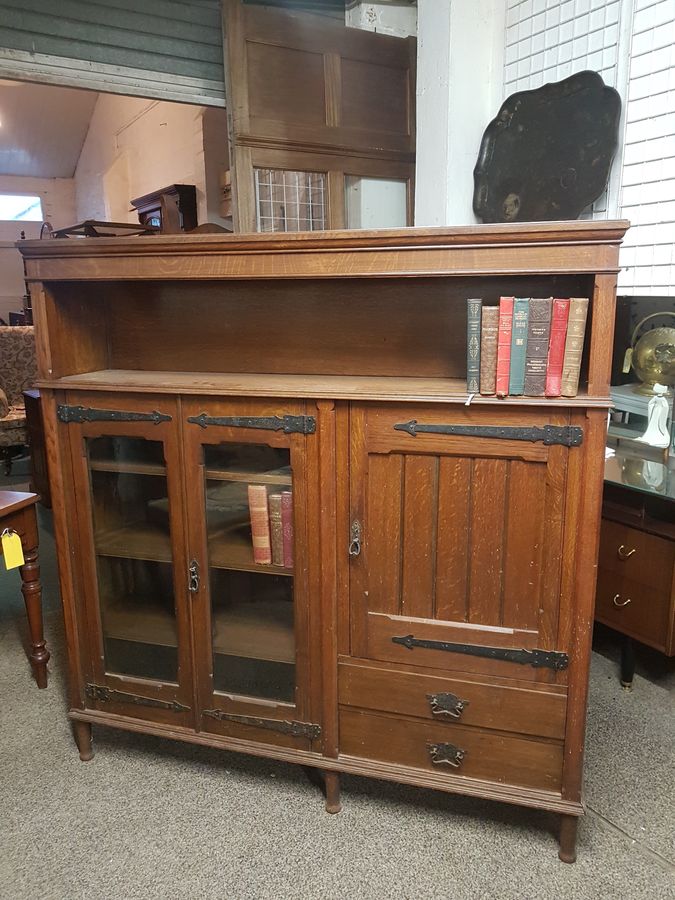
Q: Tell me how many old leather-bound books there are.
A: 10